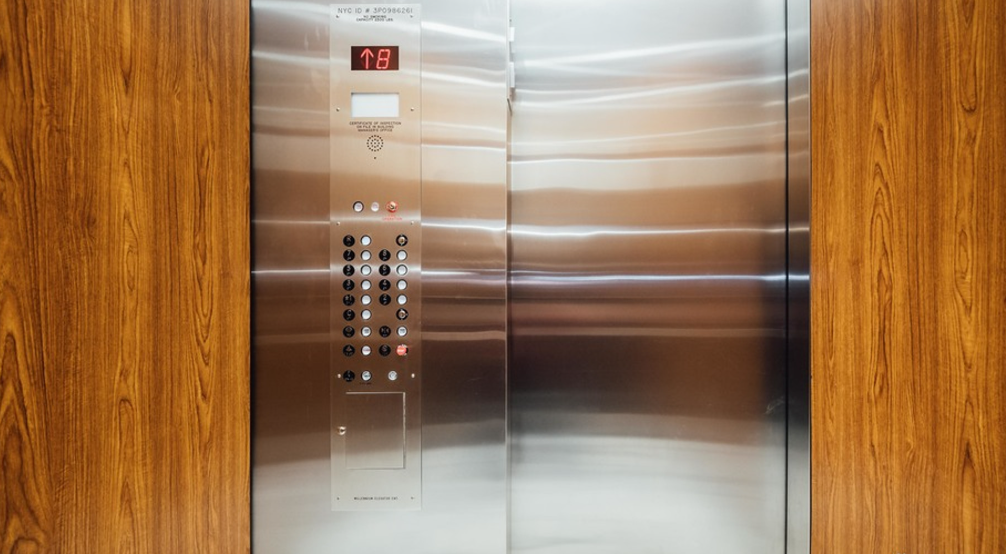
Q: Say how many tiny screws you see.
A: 10